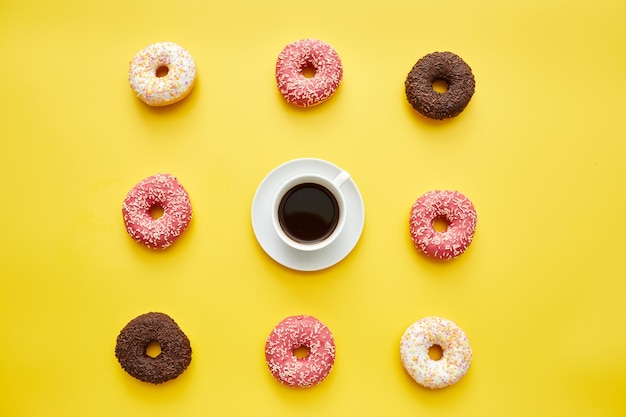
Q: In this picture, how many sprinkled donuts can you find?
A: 8